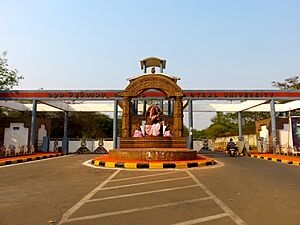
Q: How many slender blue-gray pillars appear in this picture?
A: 6